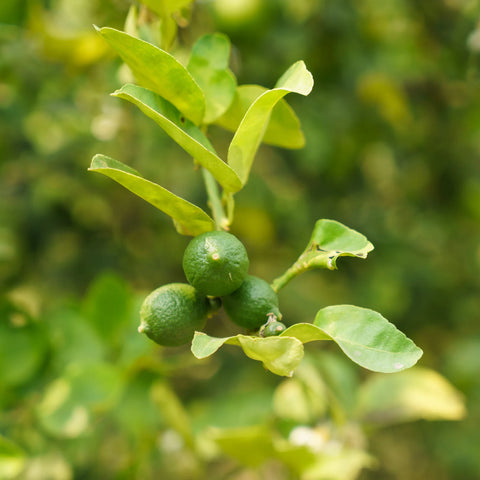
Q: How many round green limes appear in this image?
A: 3